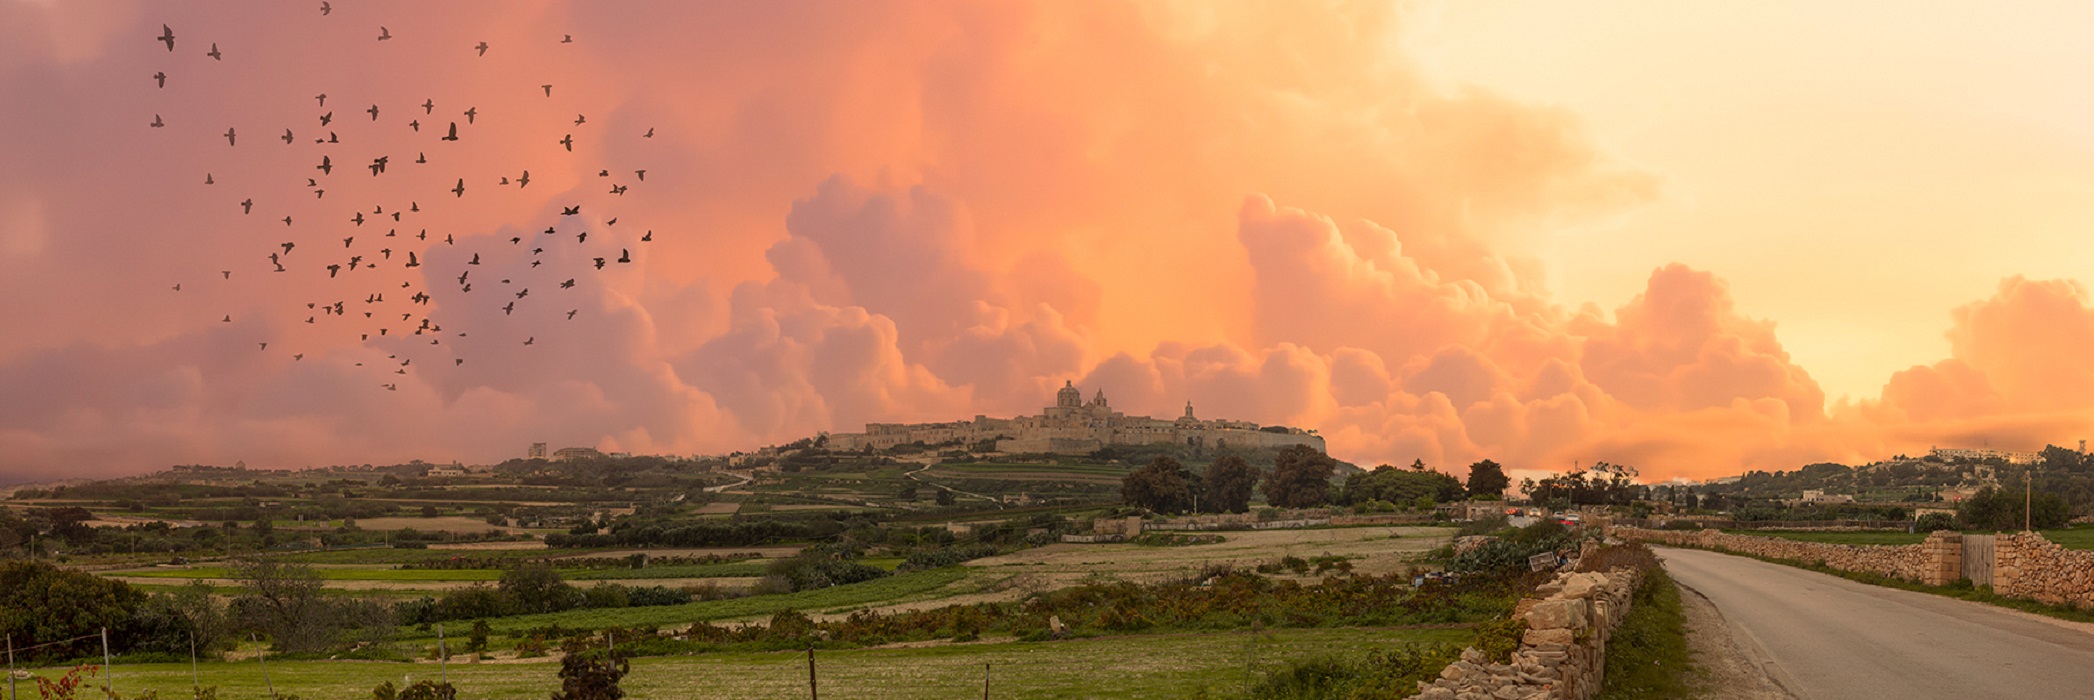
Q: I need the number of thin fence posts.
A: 8